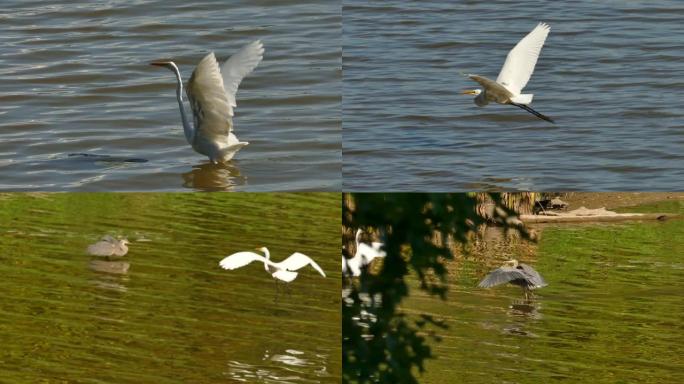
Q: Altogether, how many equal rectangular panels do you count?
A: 4